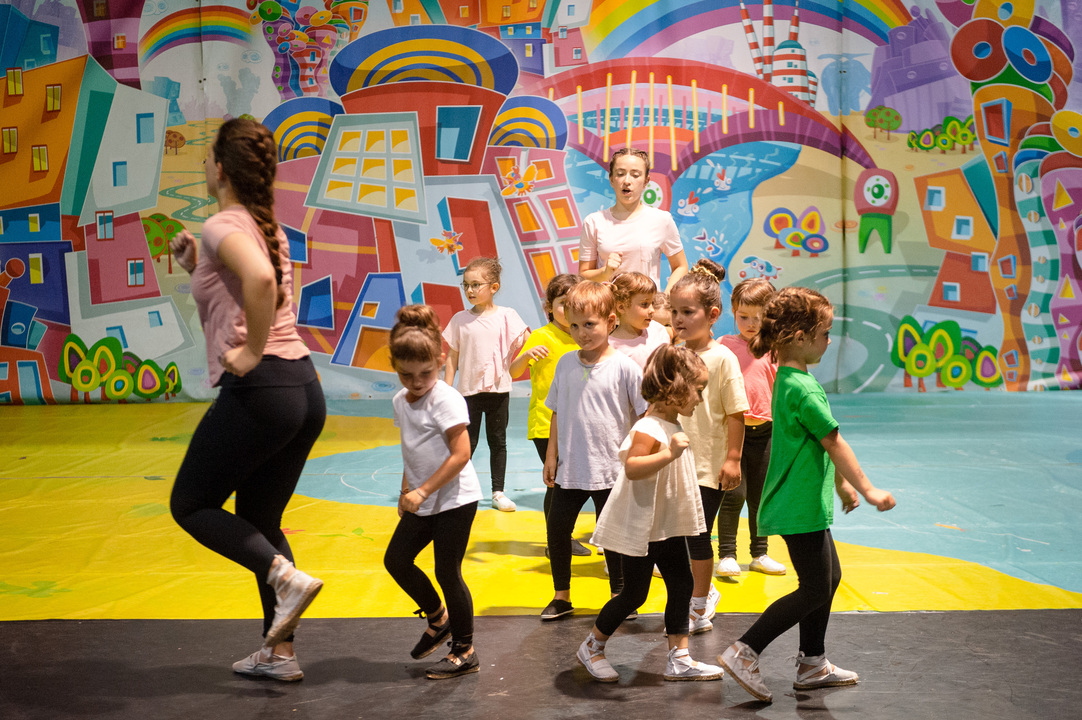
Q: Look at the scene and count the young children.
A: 10